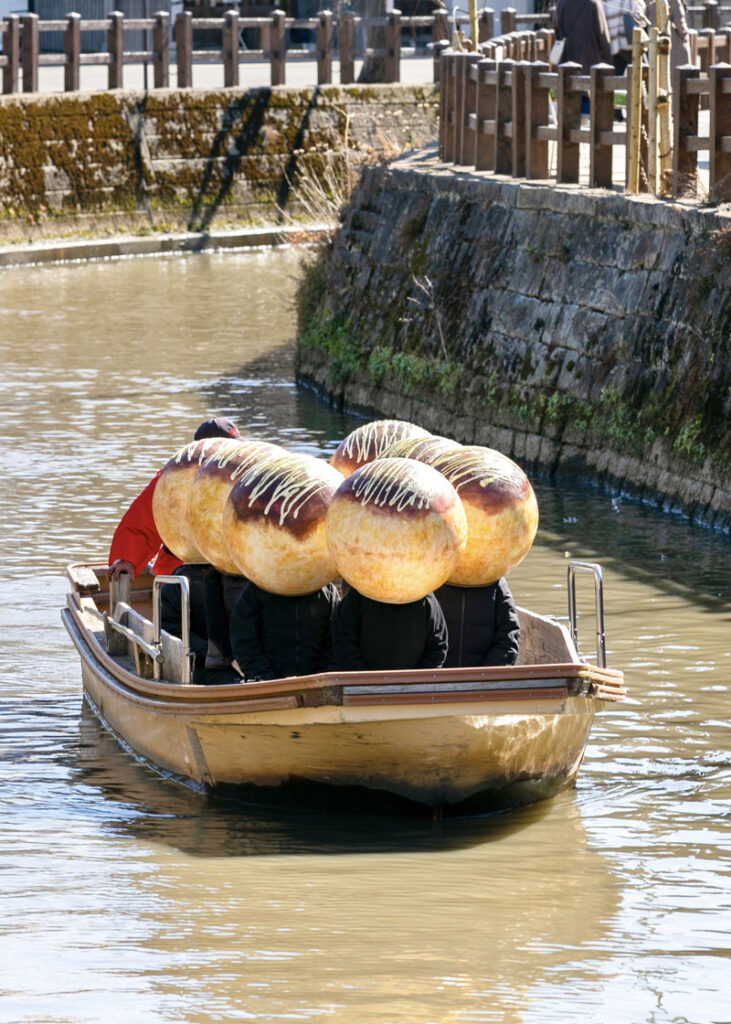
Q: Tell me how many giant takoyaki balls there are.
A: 7